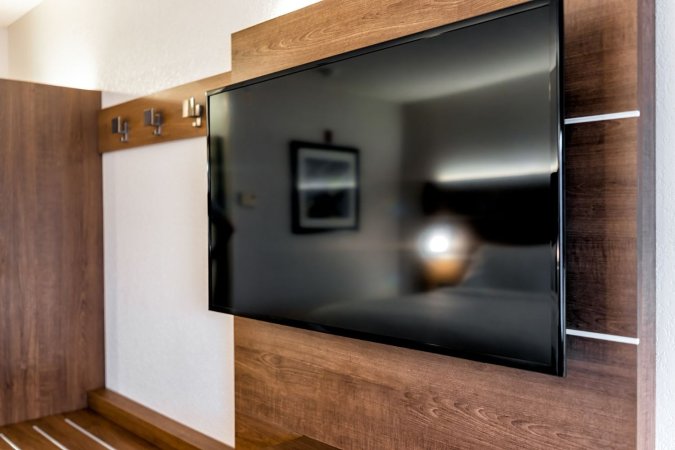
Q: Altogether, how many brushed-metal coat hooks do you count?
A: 3